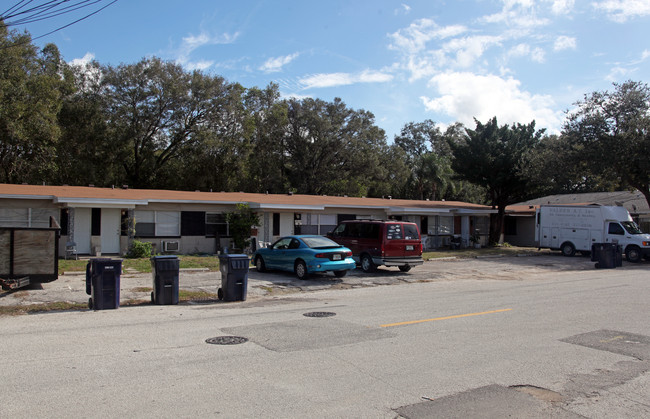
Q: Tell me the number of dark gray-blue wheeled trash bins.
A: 5